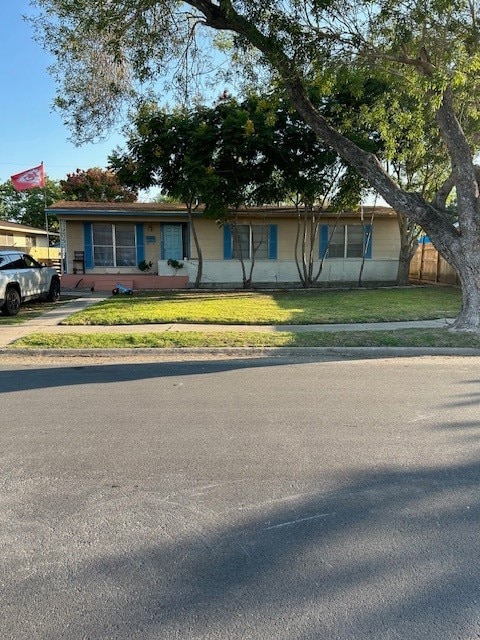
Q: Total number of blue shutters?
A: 6